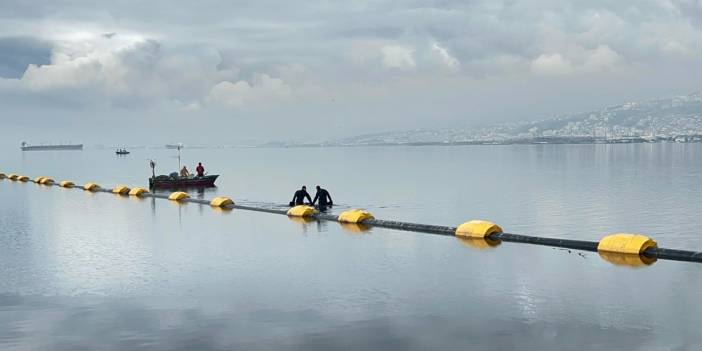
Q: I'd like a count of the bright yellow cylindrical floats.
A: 15